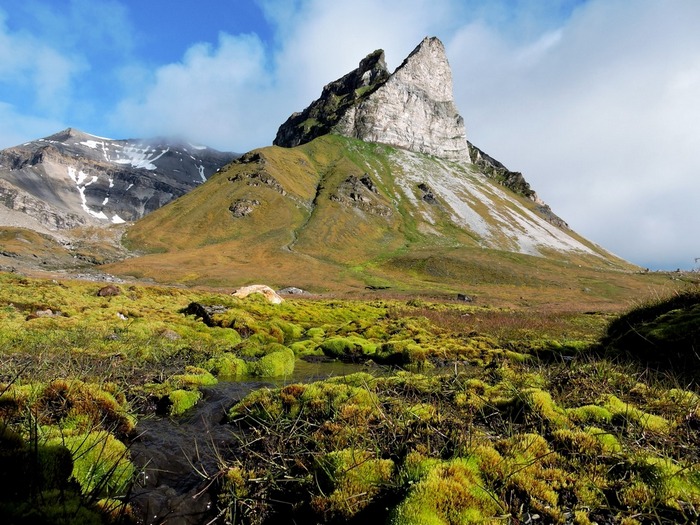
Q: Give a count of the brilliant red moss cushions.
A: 0